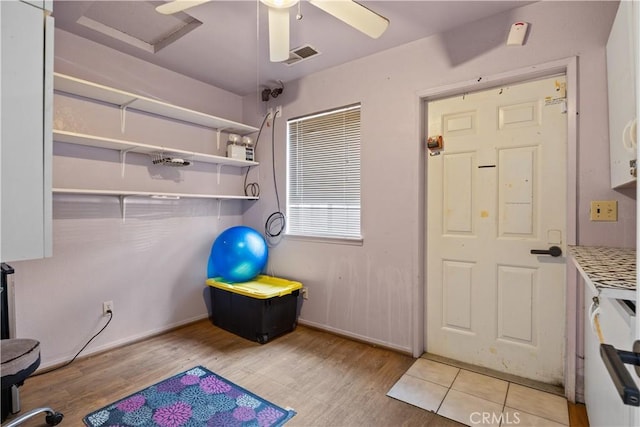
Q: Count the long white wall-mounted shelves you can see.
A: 3